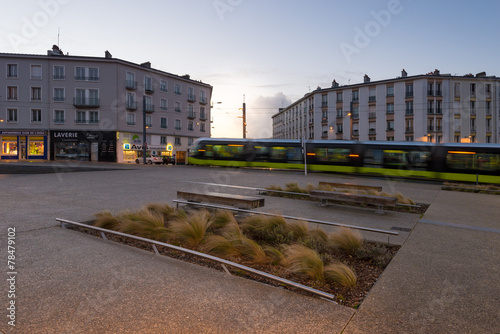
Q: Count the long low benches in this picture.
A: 3